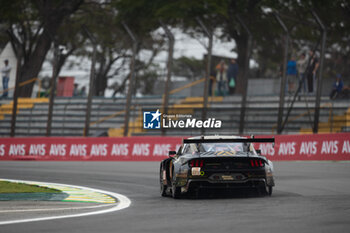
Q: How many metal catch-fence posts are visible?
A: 9